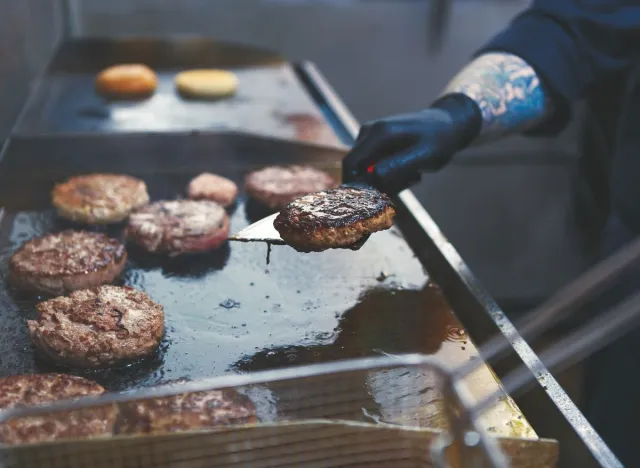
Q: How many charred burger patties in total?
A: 1